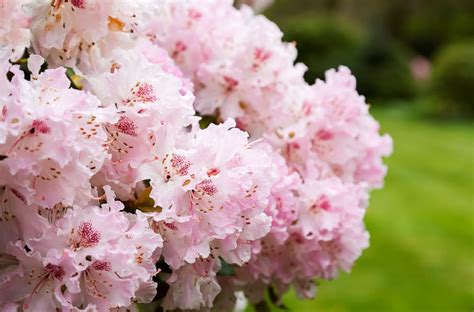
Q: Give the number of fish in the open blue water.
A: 0